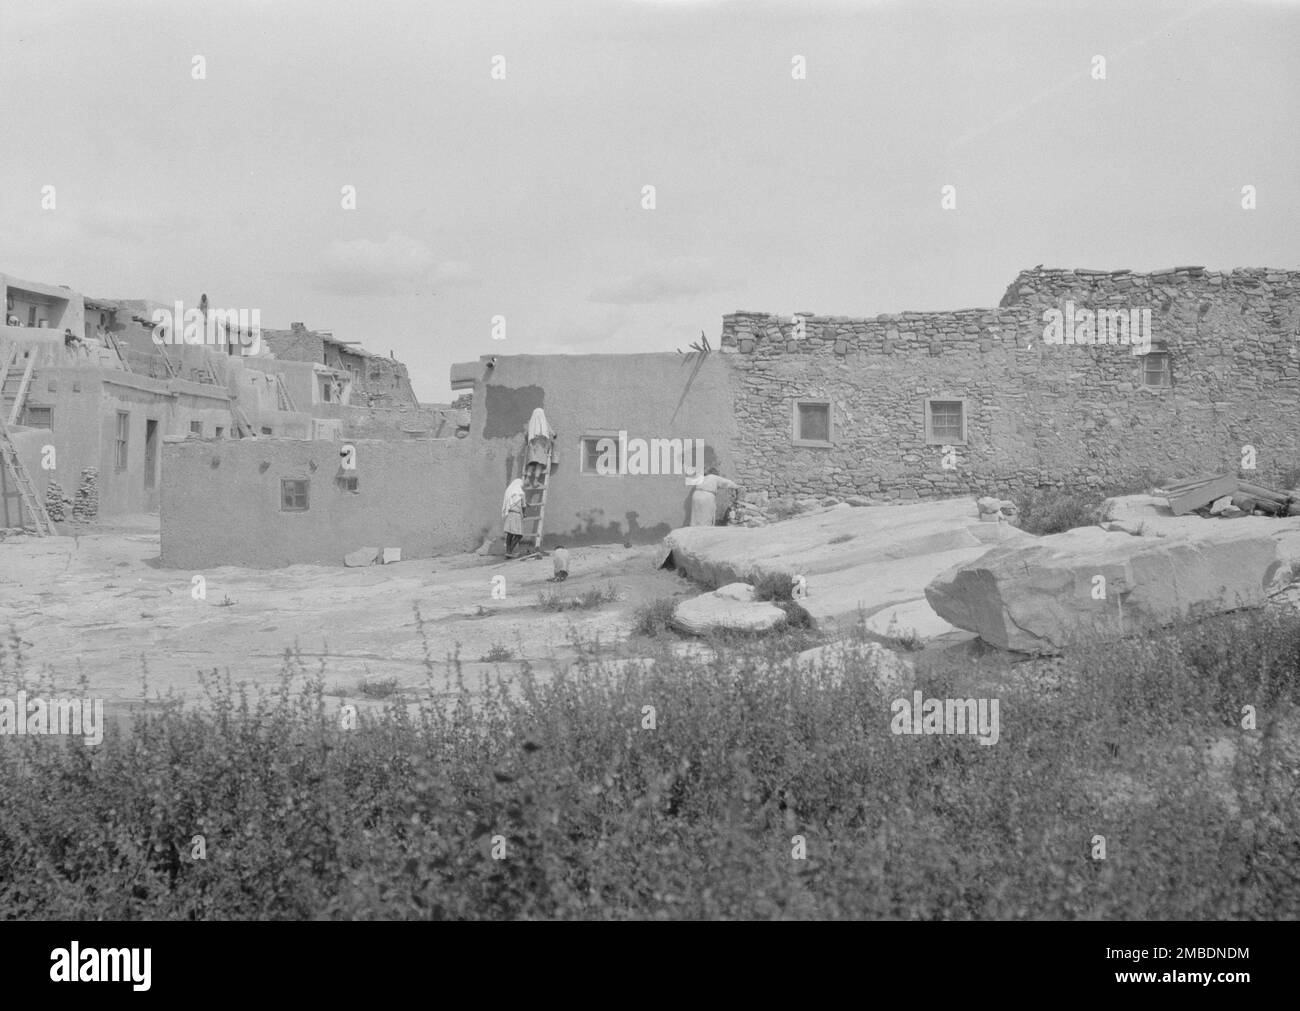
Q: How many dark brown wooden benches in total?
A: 0